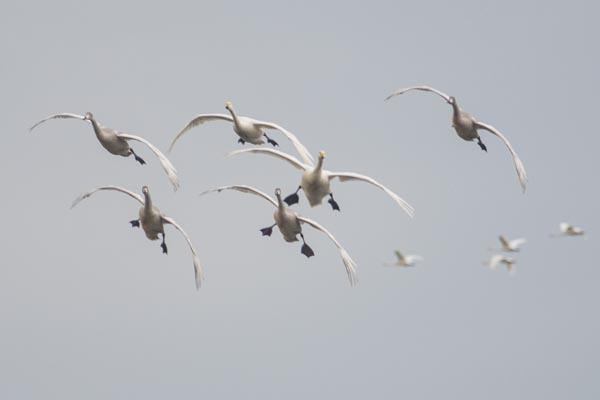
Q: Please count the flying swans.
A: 10